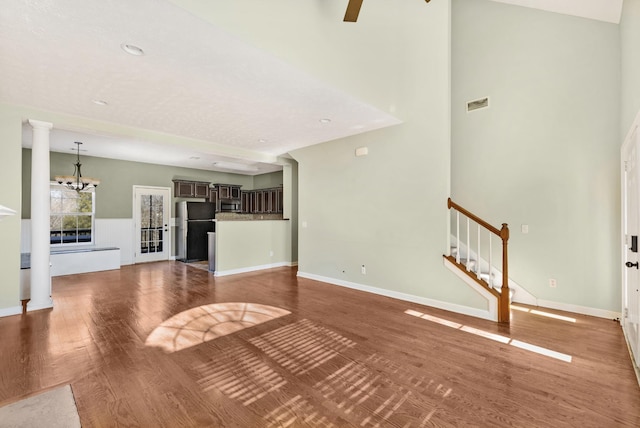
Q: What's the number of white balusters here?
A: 4